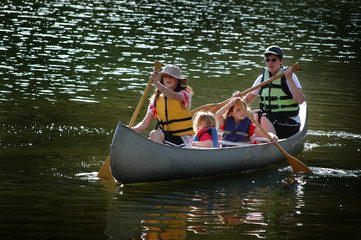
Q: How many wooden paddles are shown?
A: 3